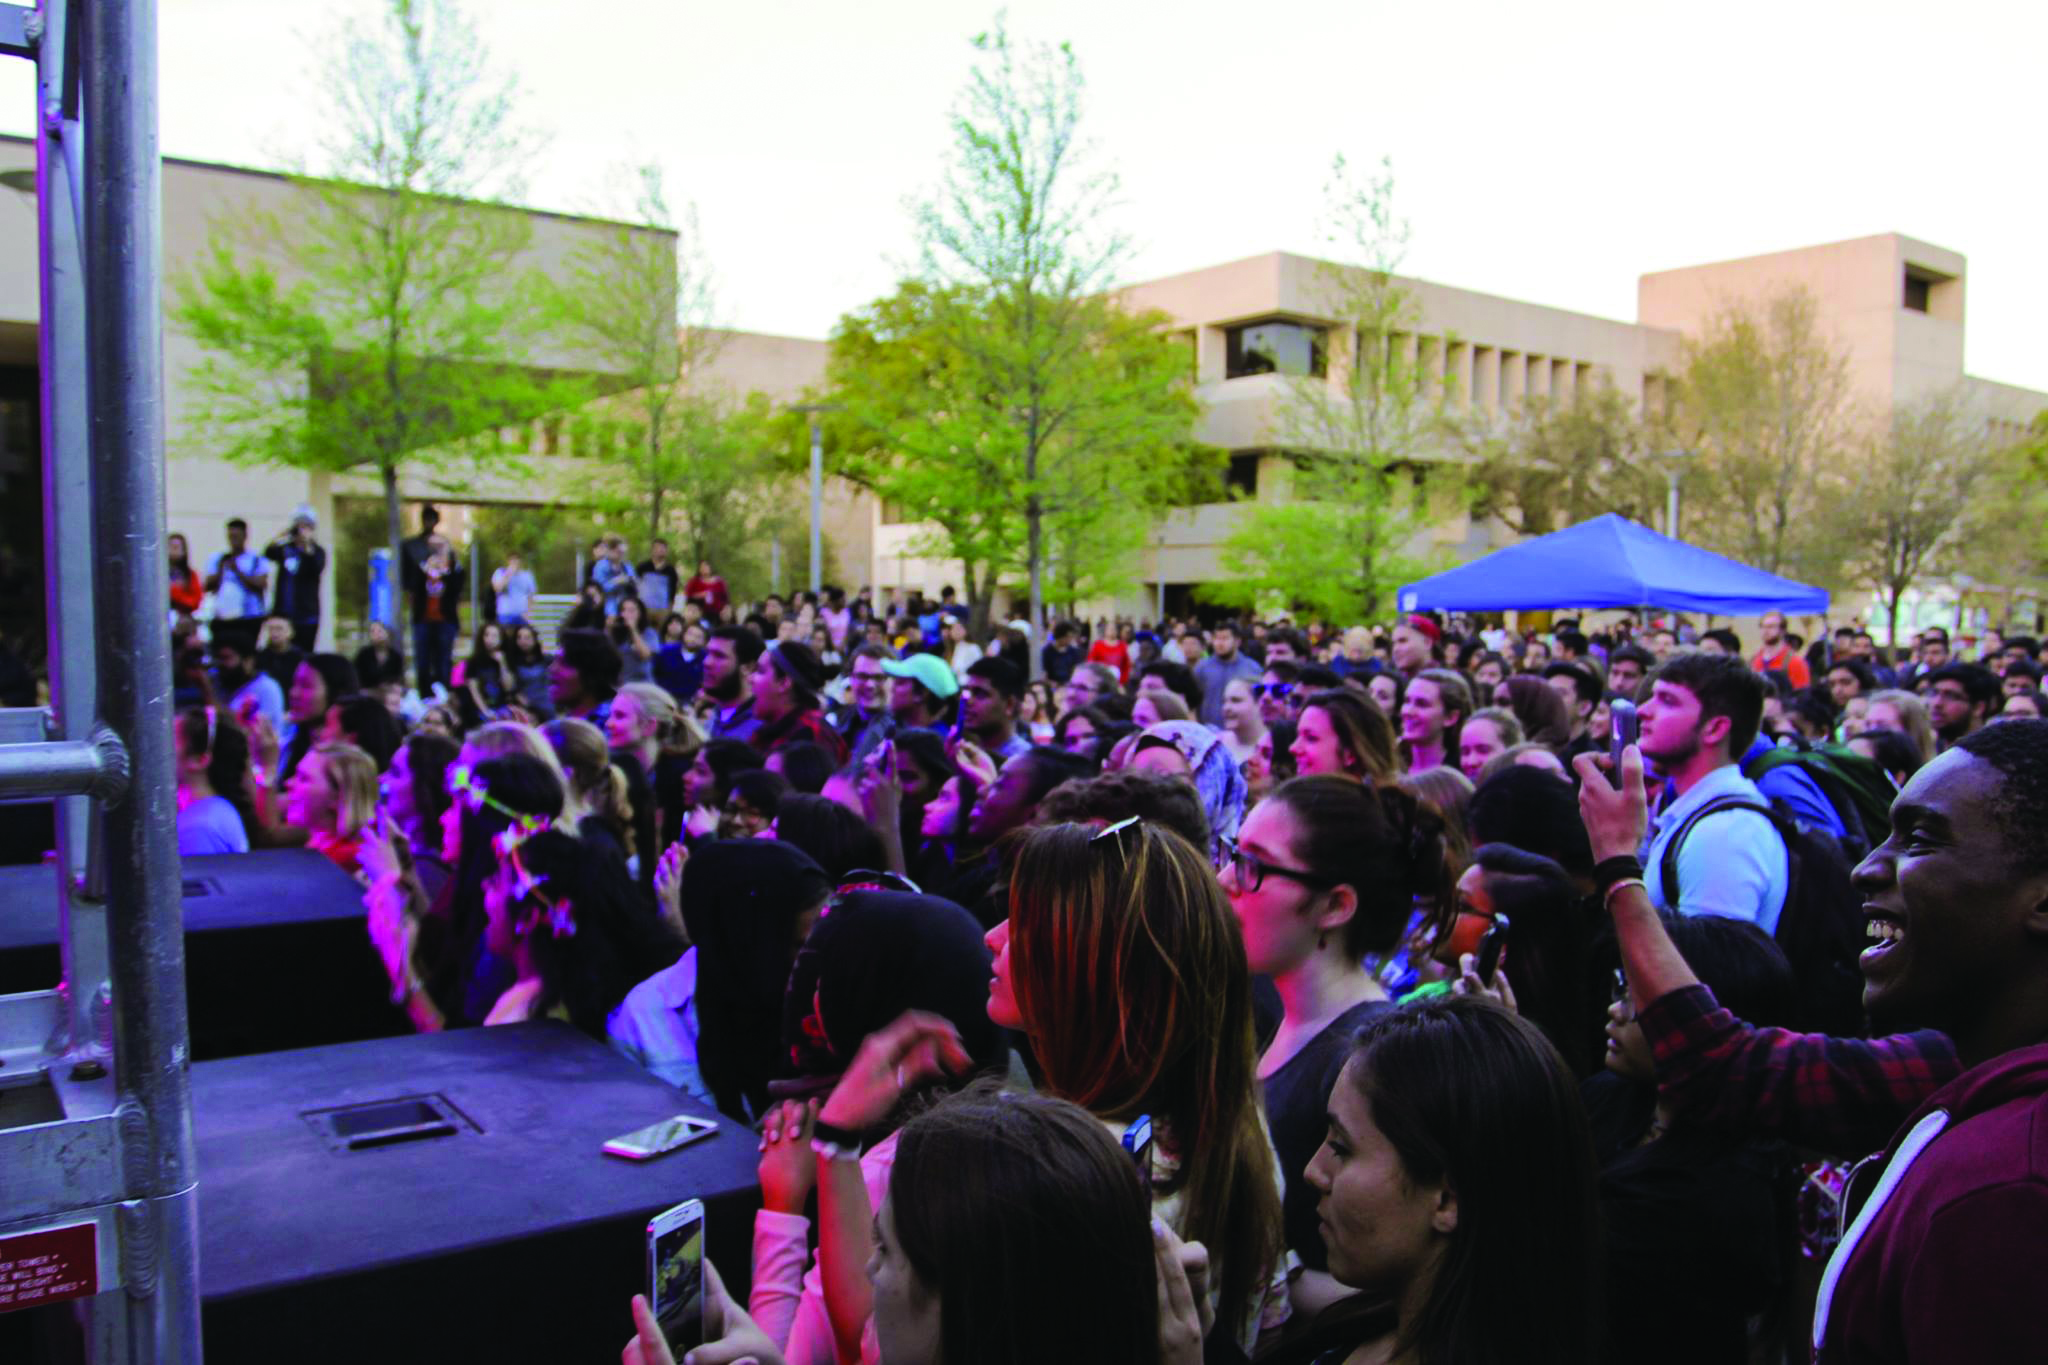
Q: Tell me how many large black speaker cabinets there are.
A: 2